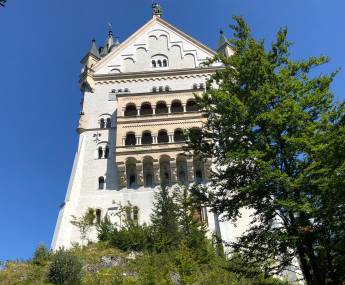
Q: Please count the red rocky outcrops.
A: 0